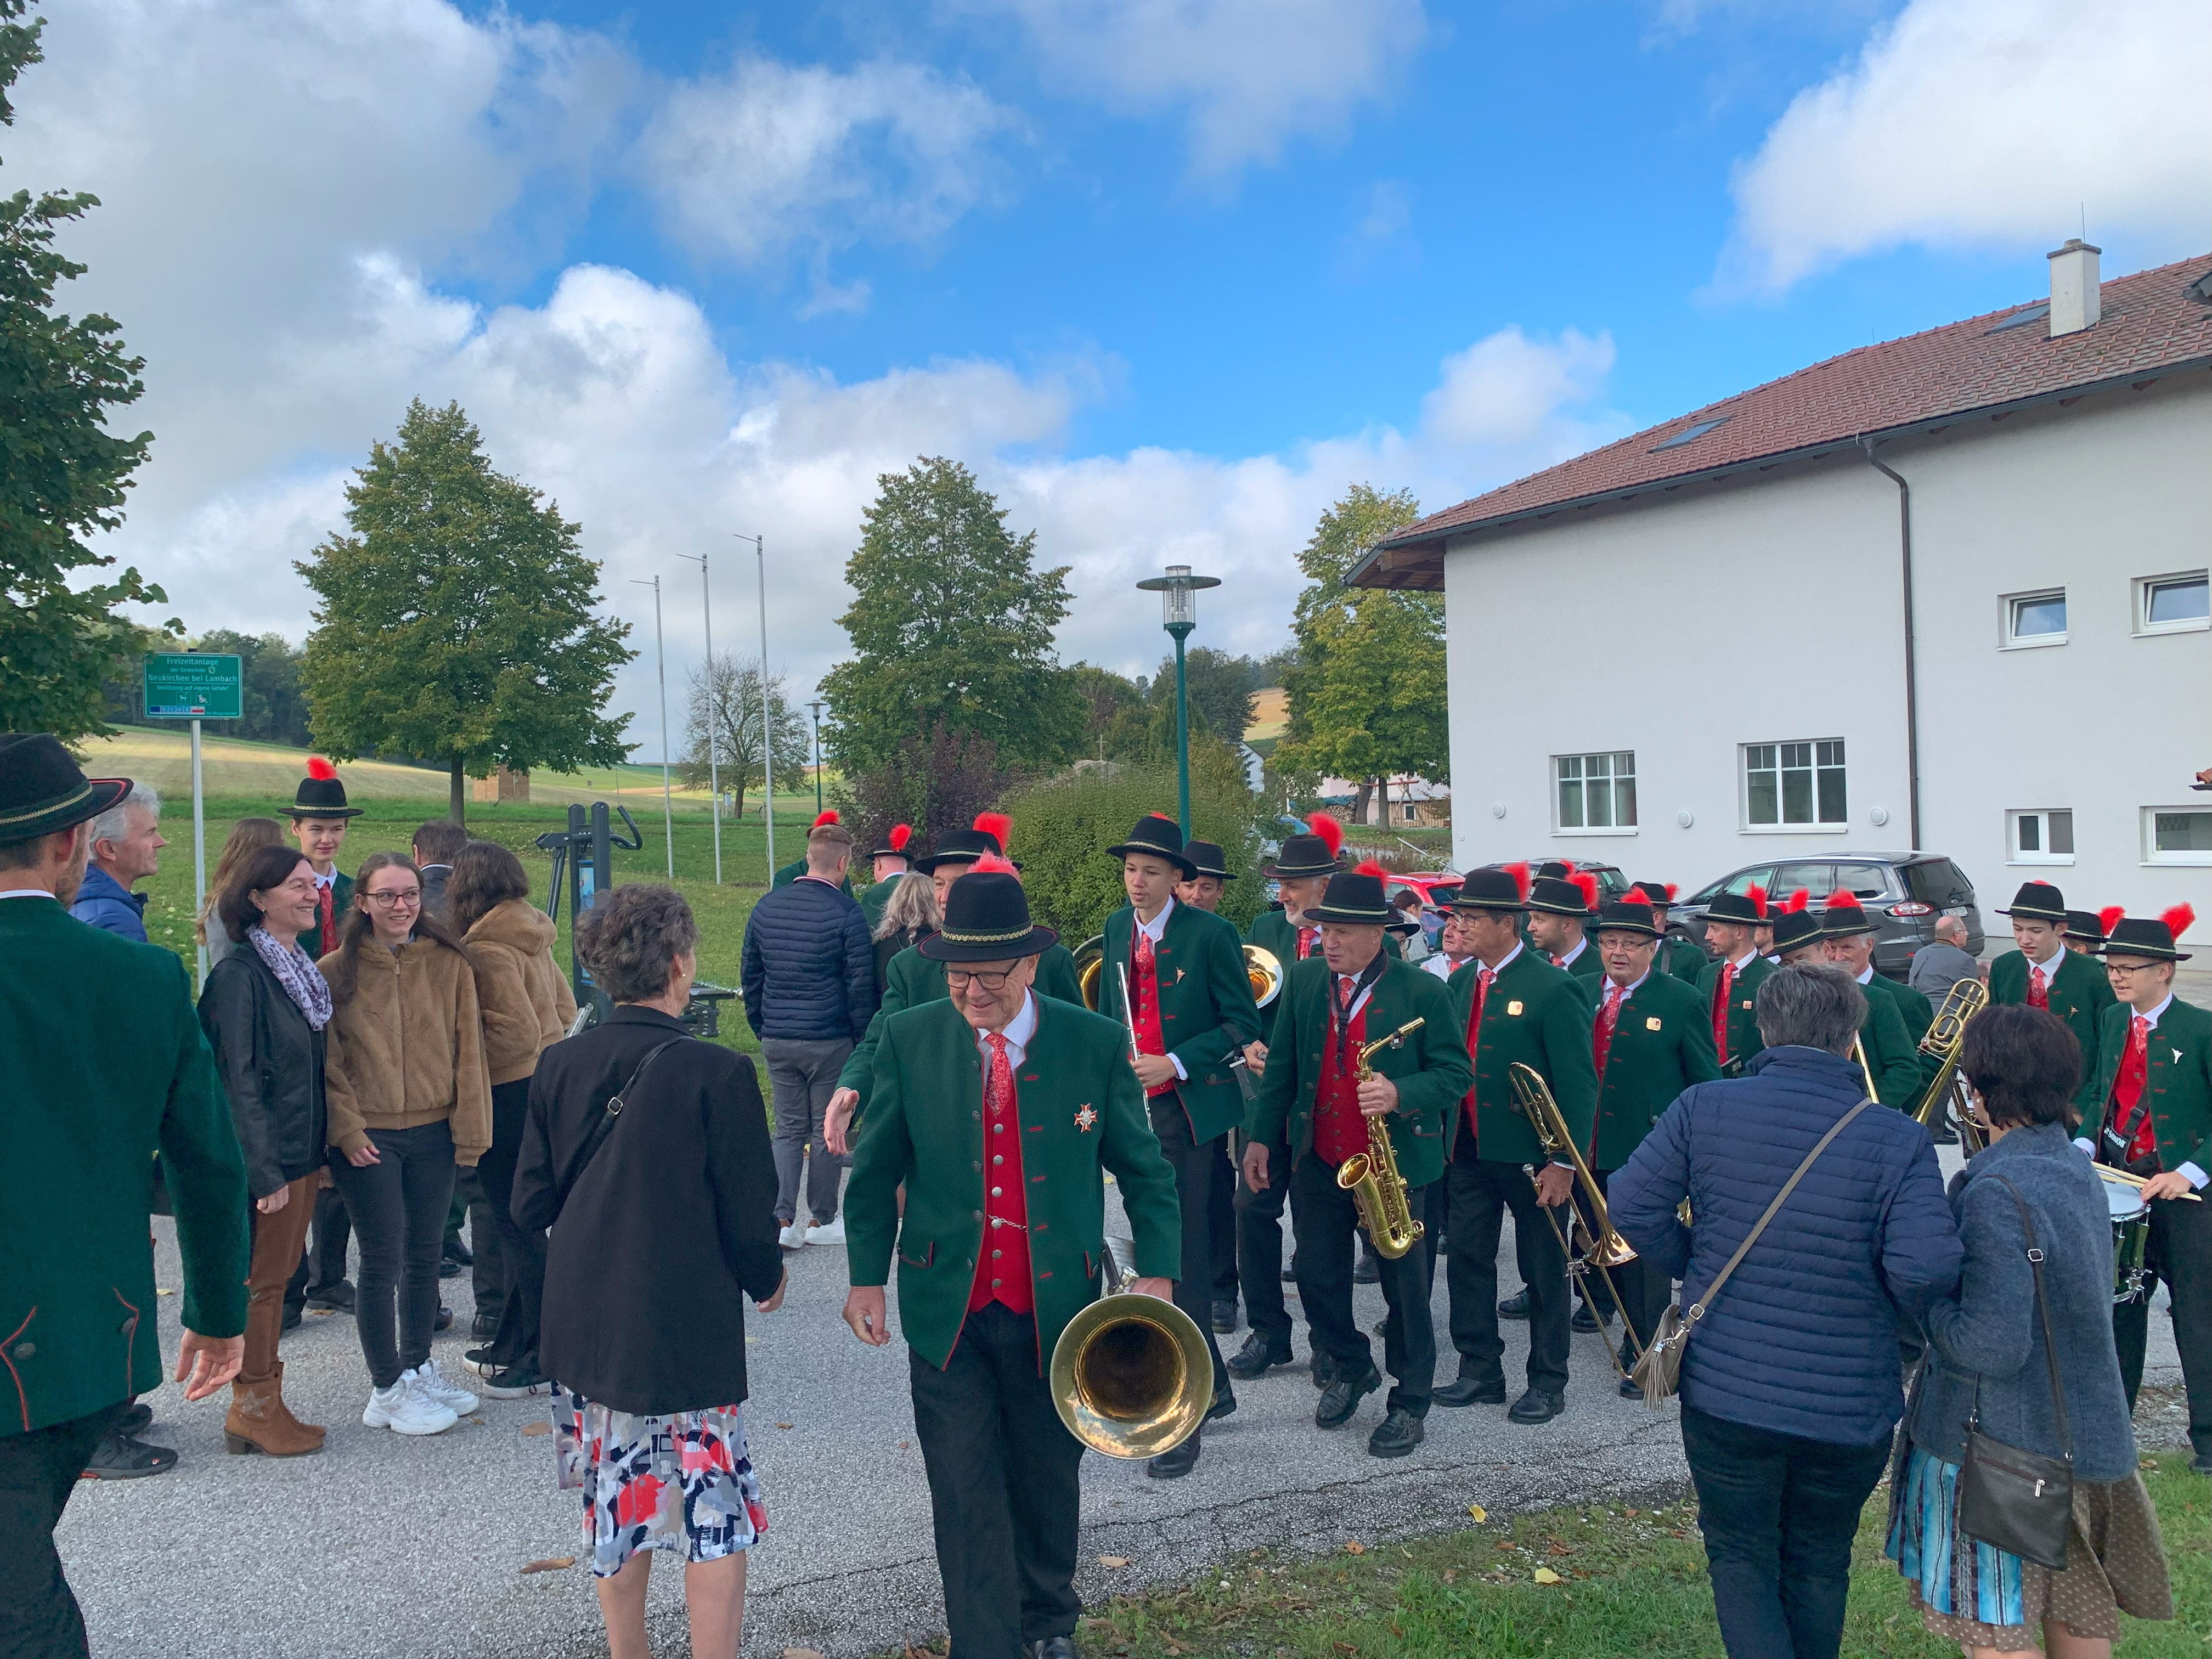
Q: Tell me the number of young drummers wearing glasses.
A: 1